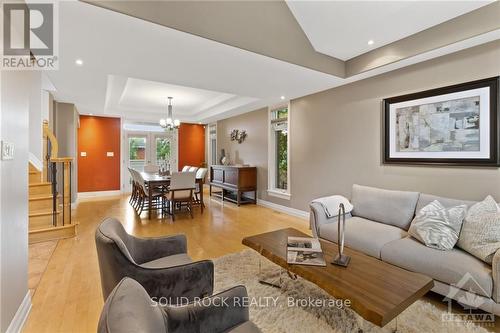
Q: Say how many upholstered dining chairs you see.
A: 8